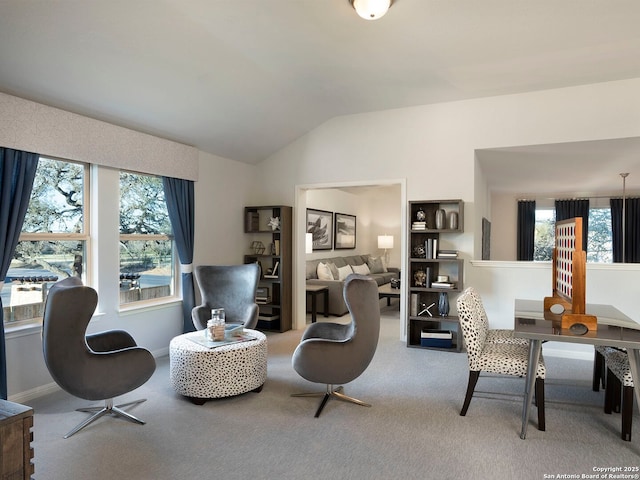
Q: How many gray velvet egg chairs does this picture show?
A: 3